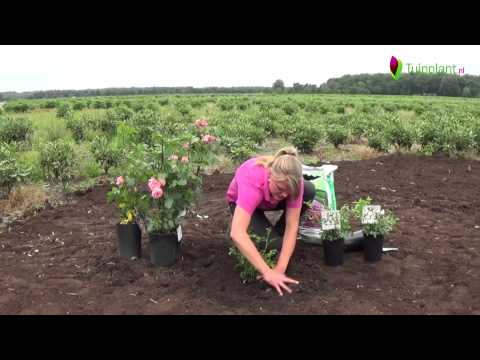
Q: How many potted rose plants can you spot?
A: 2